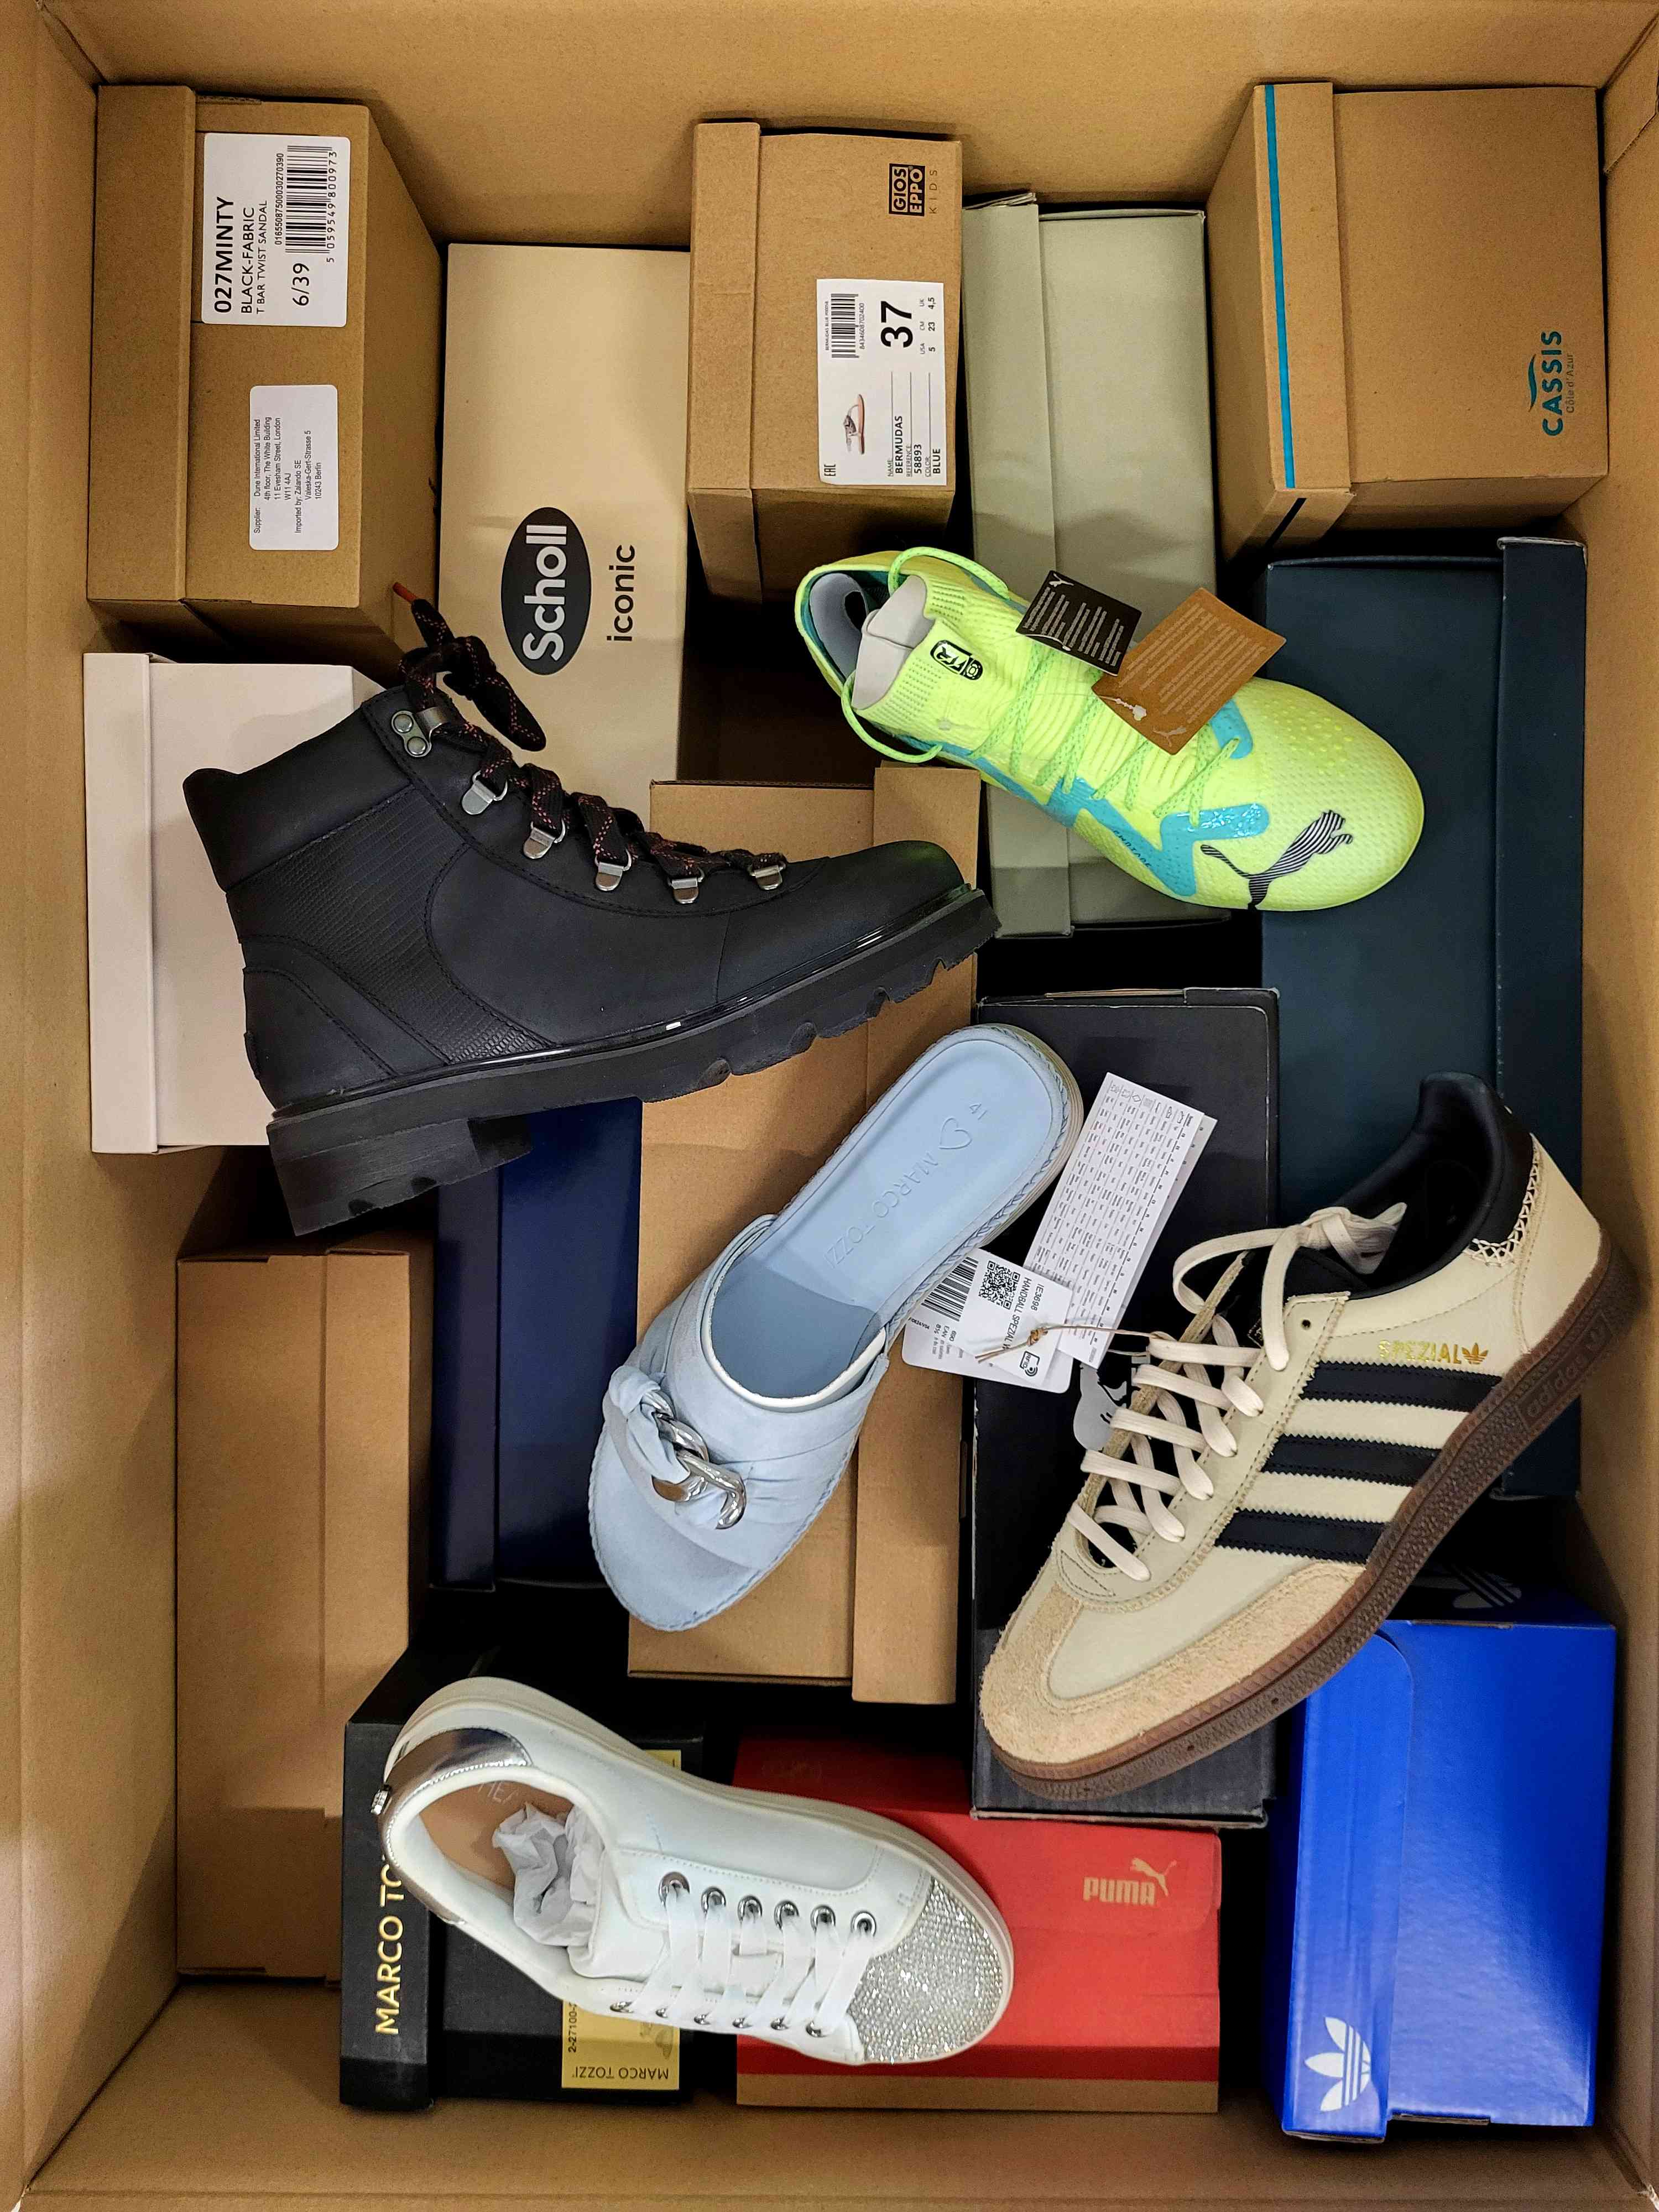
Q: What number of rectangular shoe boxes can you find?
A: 14